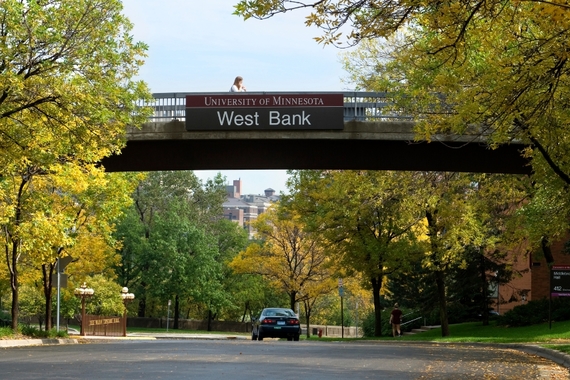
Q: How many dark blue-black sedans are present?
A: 1